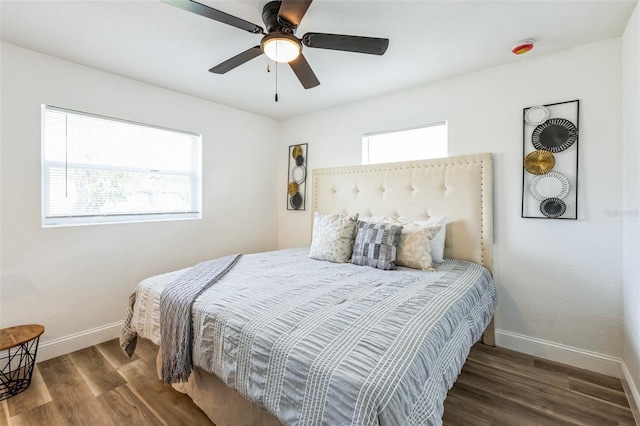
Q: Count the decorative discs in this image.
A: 10